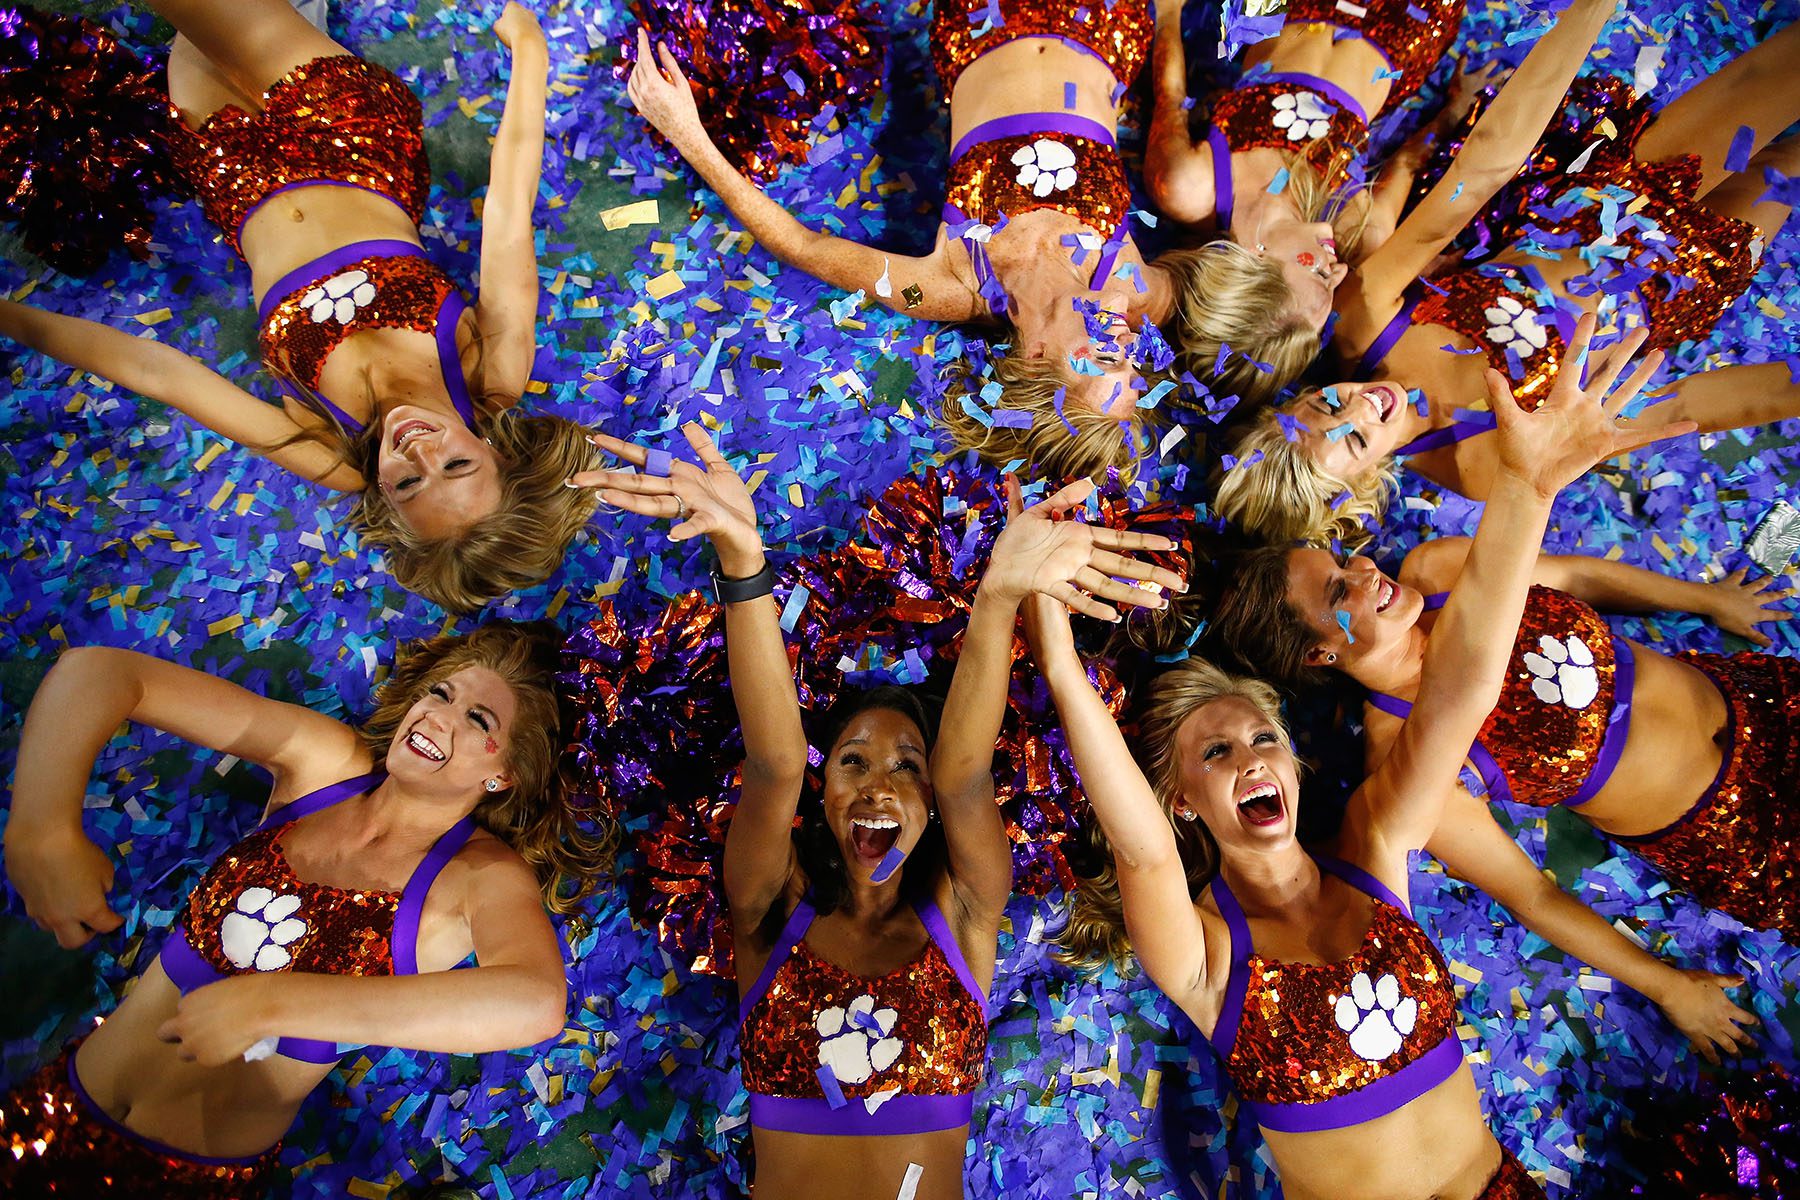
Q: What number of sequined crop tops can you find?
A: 8